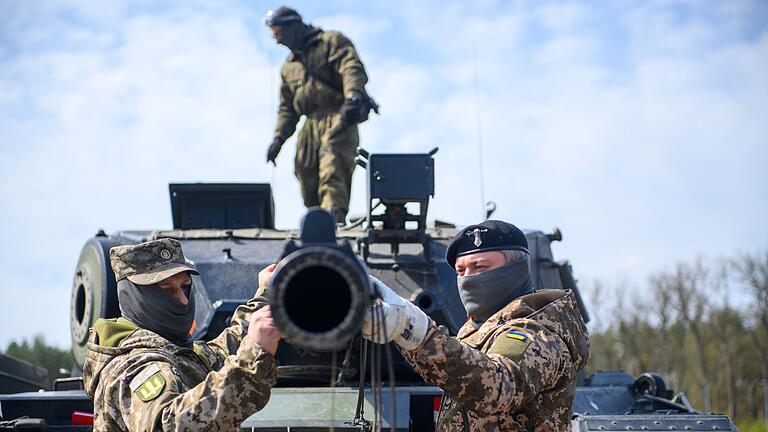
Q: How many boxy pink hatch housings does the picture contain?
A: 0